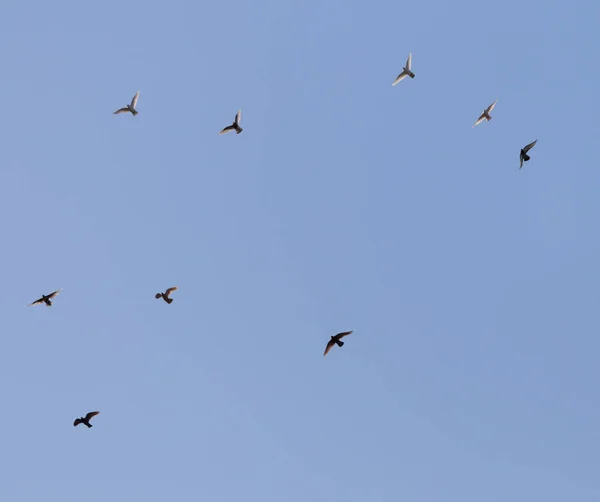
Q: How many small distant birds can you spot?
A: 9